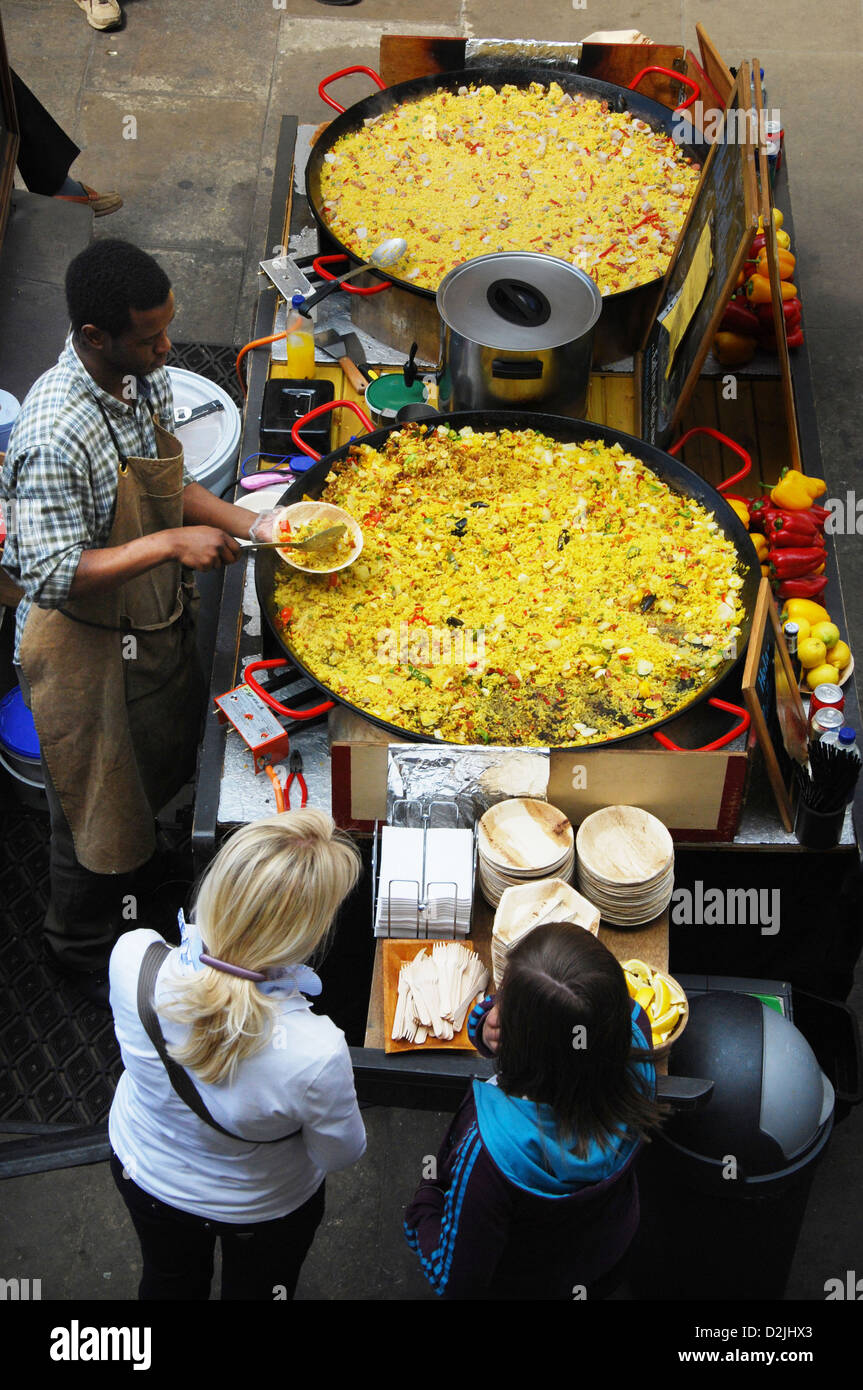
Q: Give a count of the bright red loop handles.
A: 7